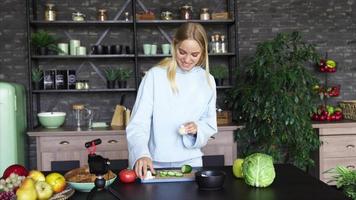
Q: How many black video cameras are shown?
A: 1